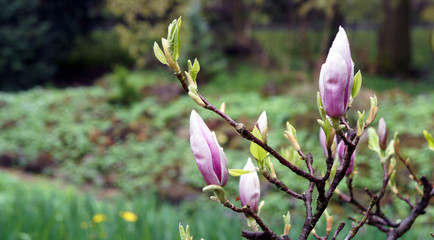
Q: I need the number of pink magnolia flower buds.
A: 7